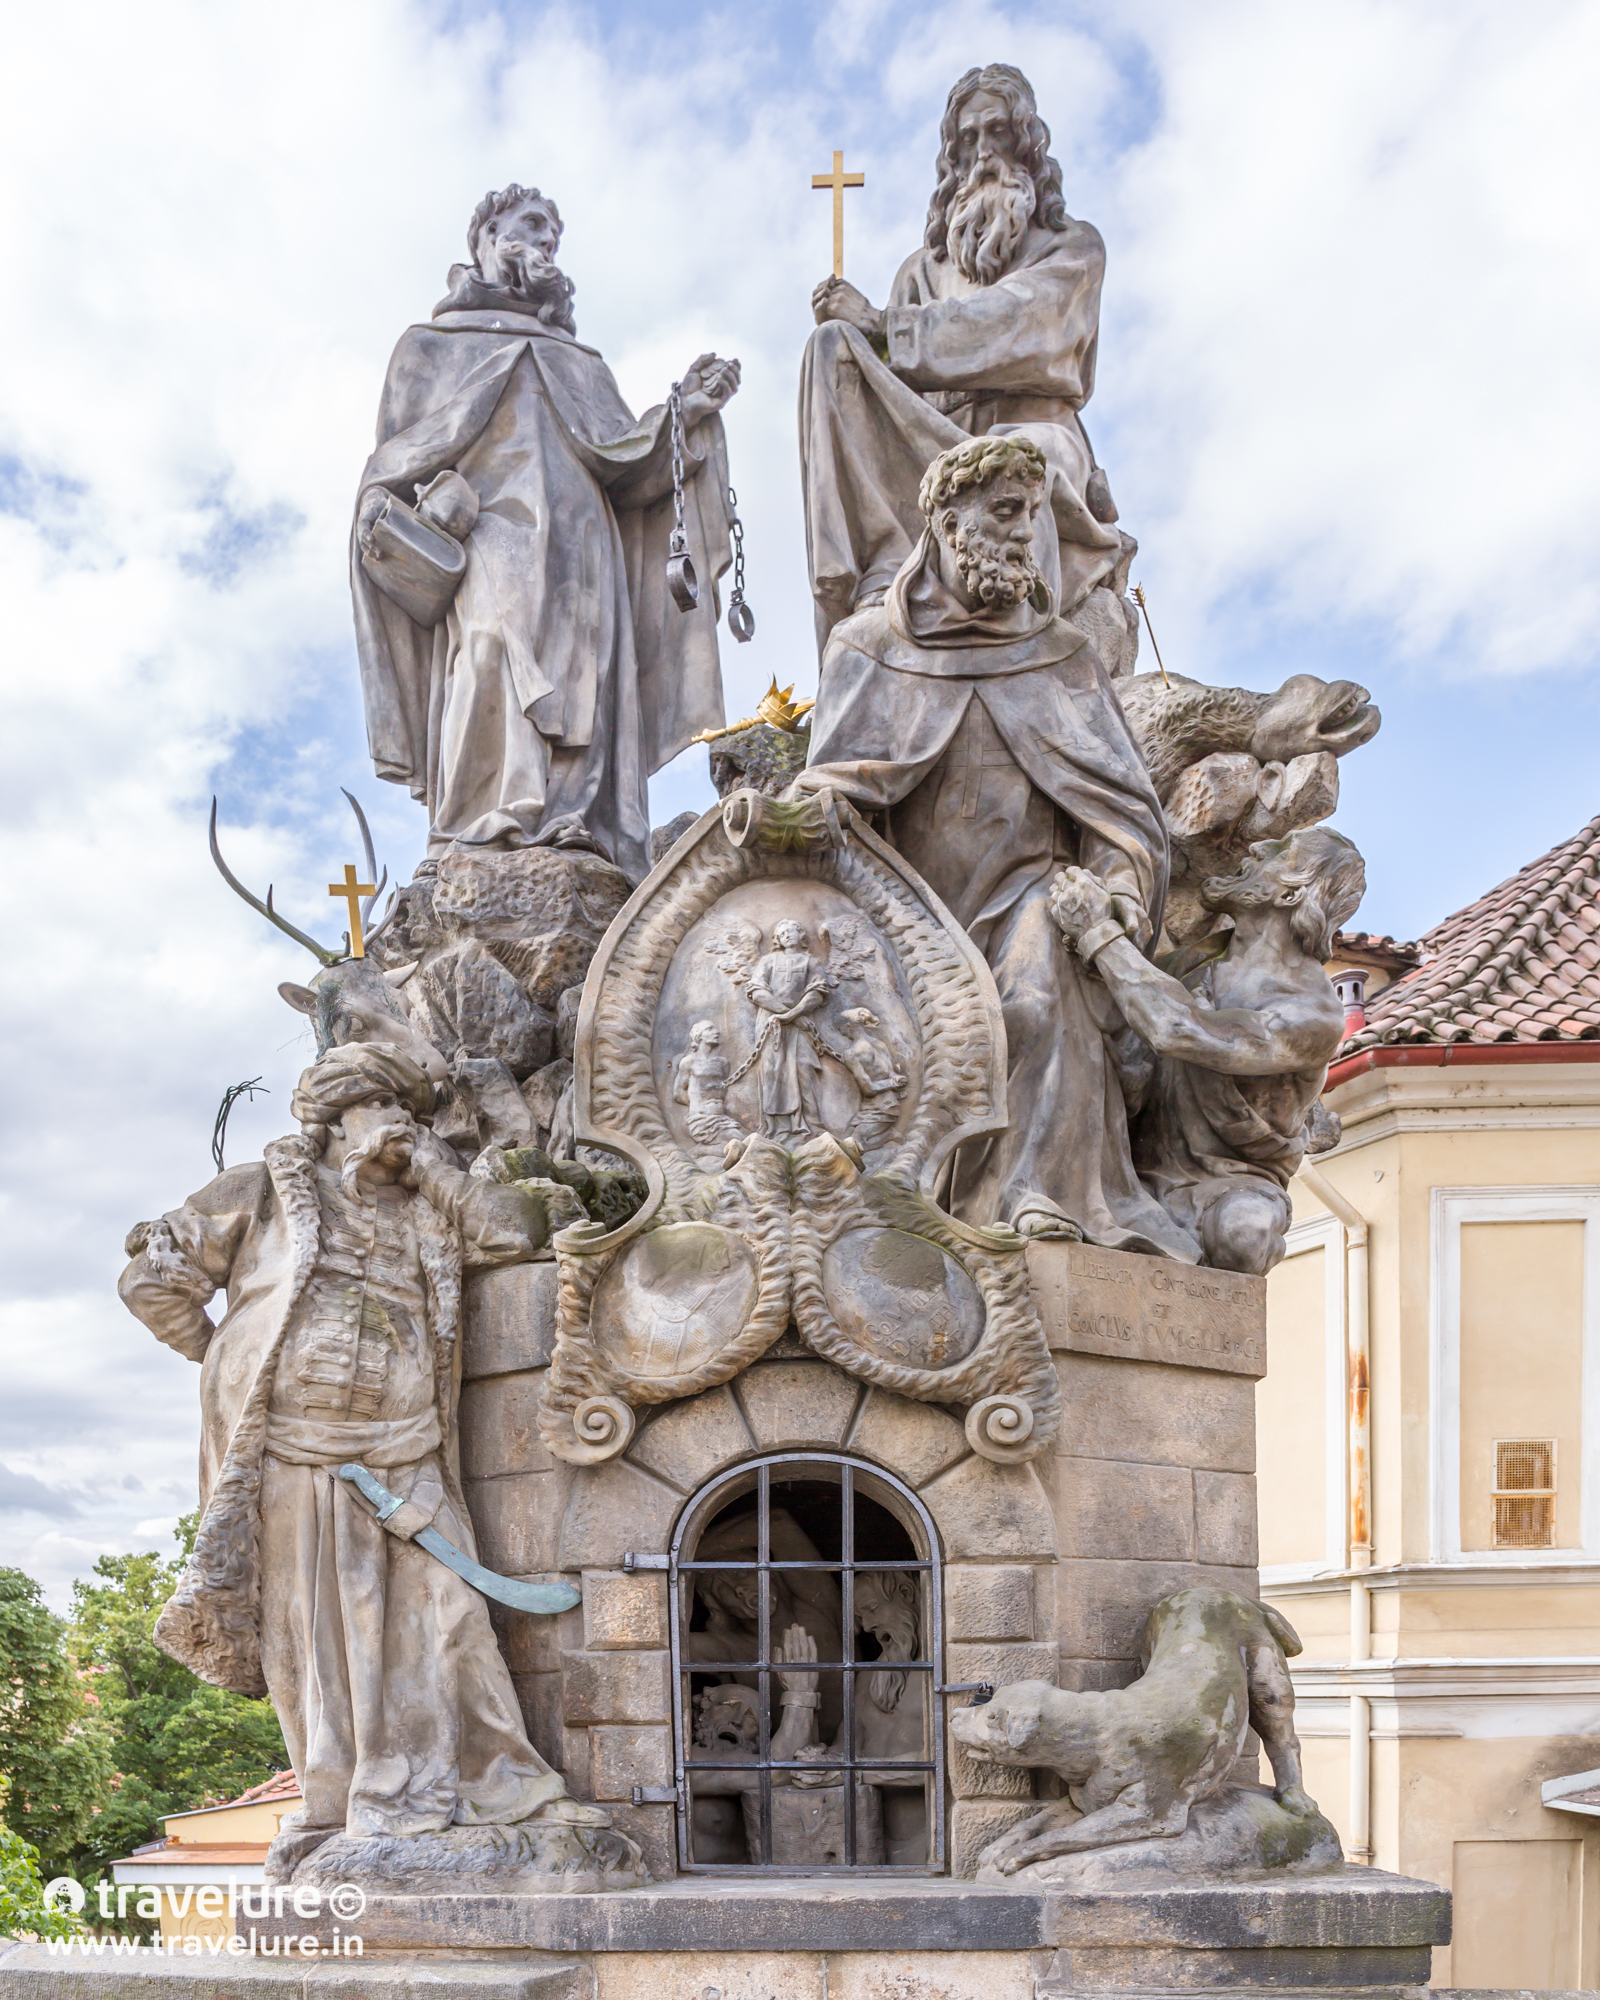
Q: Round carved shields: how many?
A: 2